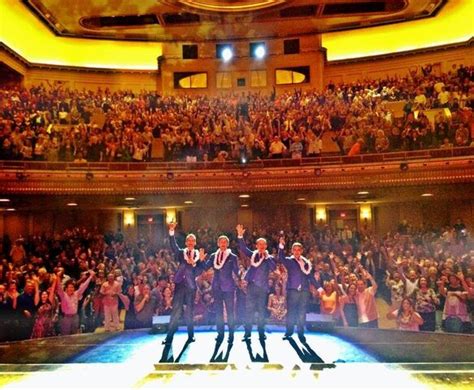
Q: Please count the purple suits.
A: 4